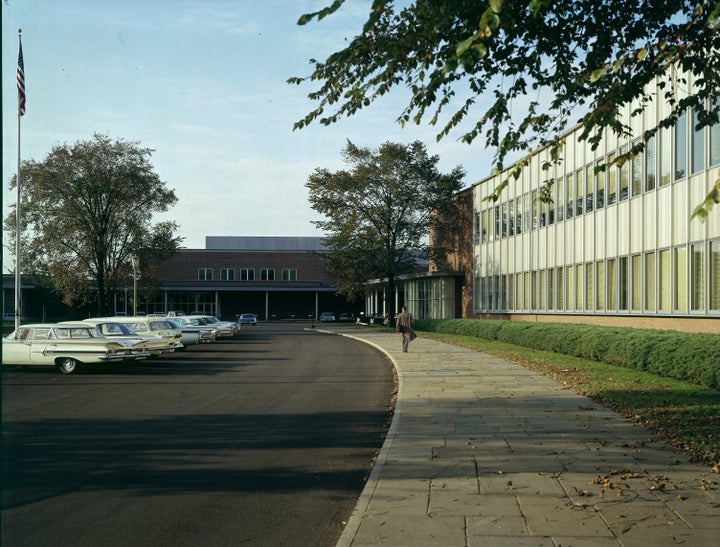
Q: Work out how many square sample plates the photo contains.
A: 0